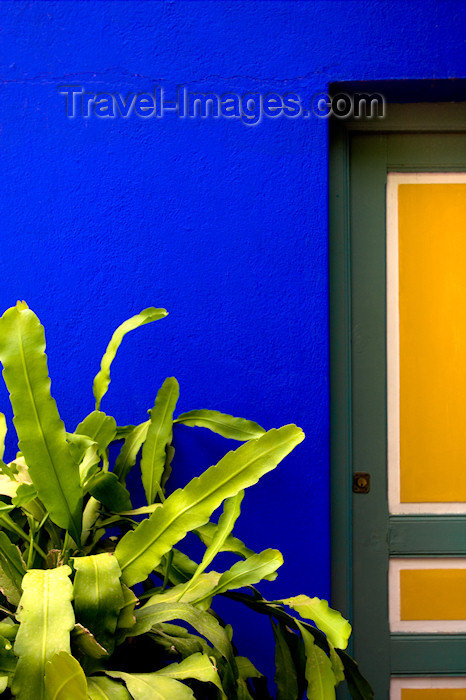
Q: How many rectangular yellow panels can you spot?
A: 3